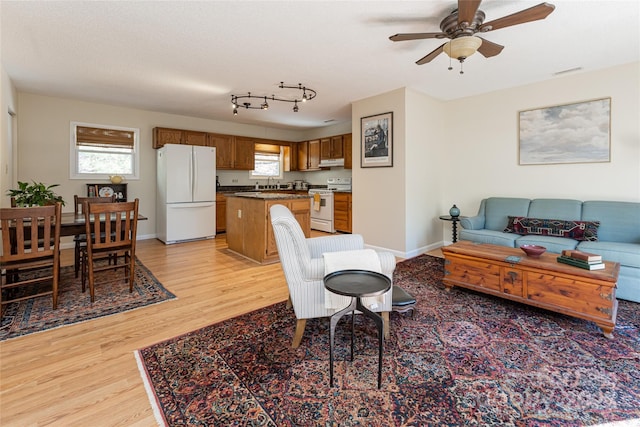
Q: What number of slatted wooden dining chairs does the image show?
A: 4